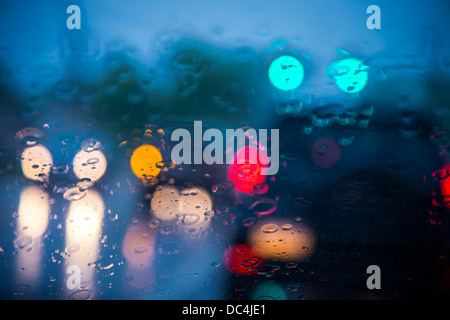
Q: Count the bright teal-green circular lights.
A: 2